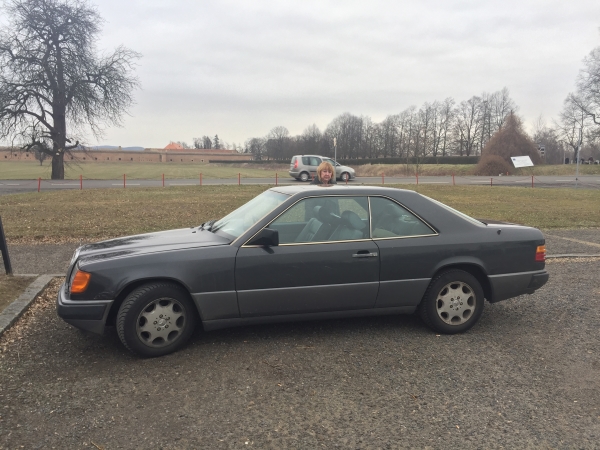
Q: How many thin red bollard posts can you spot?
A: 14